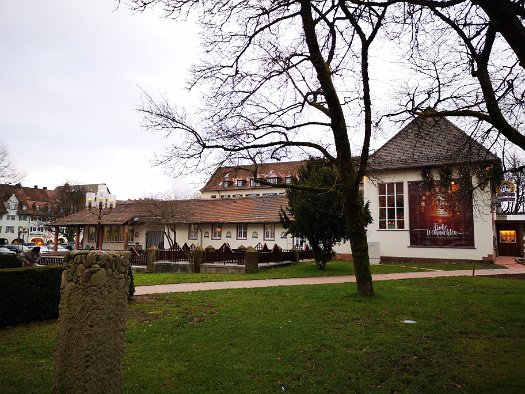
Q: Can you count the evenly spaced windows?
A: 4